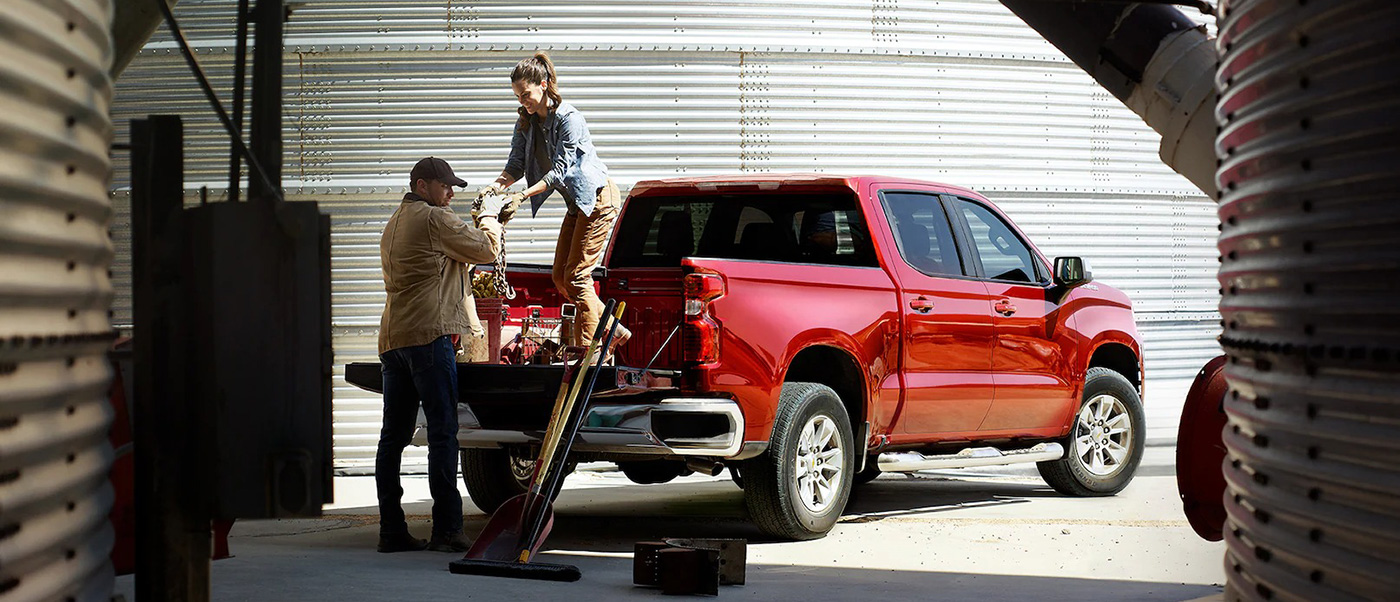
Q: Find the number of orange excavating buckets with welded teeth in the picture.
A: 0